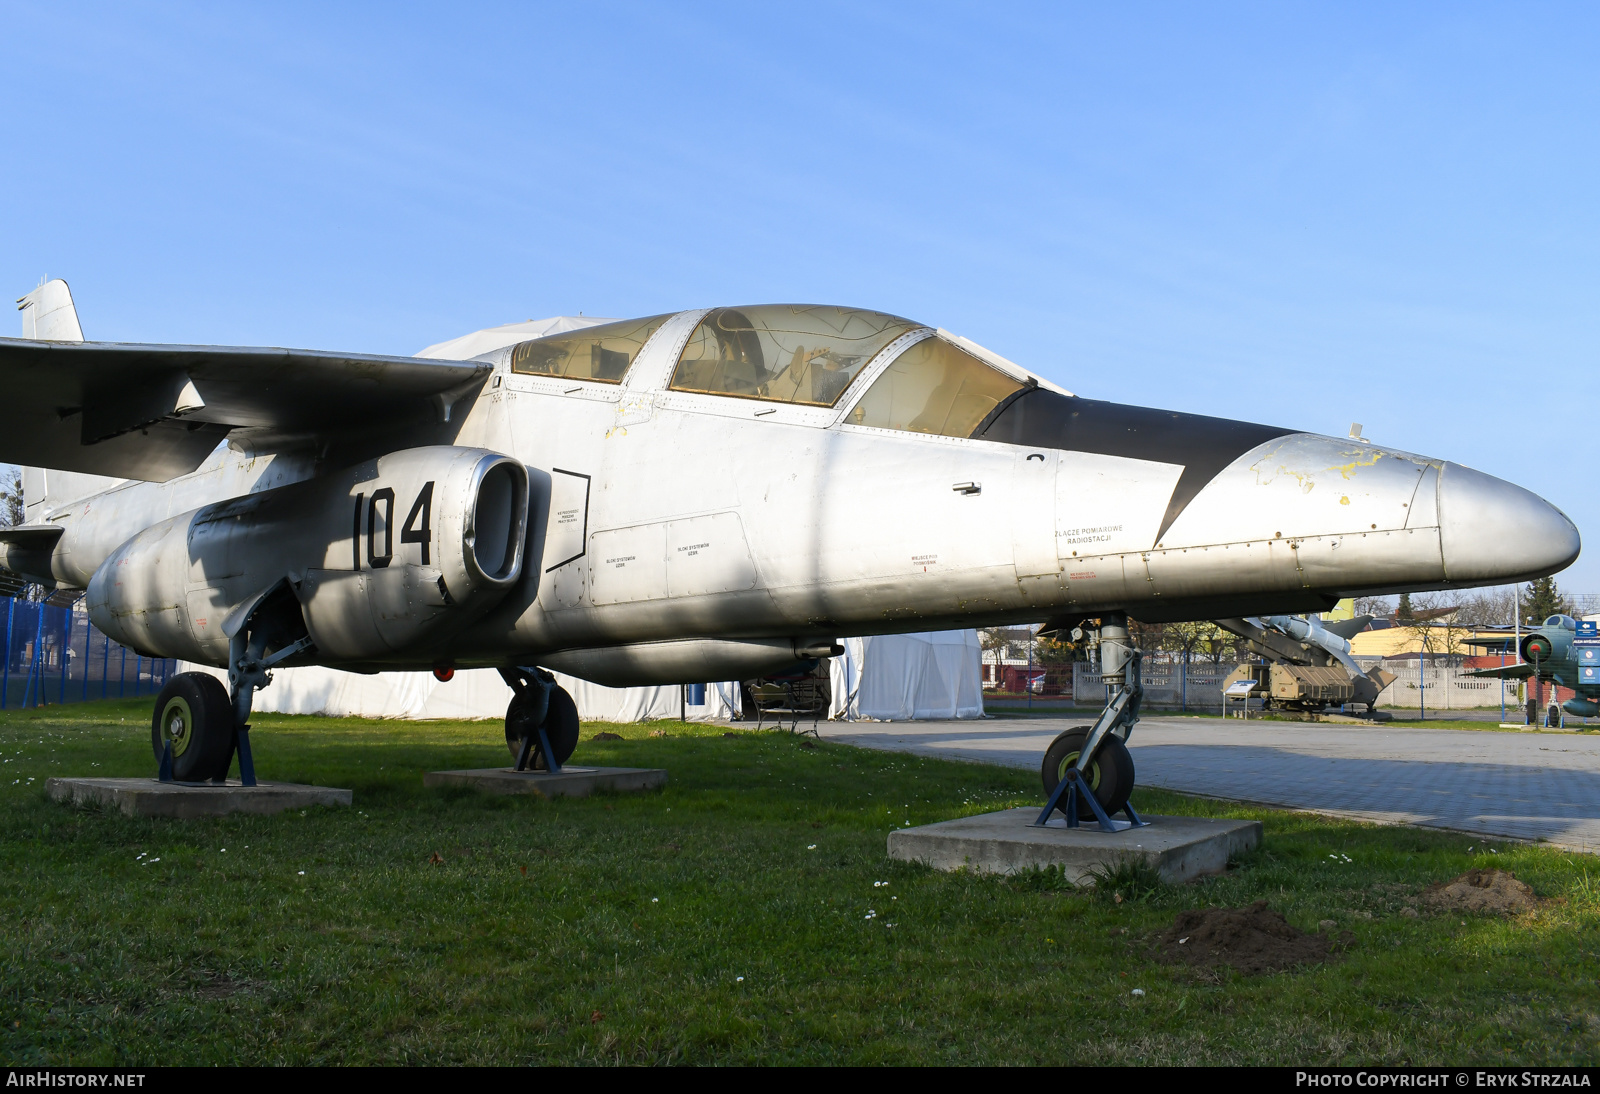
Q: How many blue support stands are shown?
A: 3